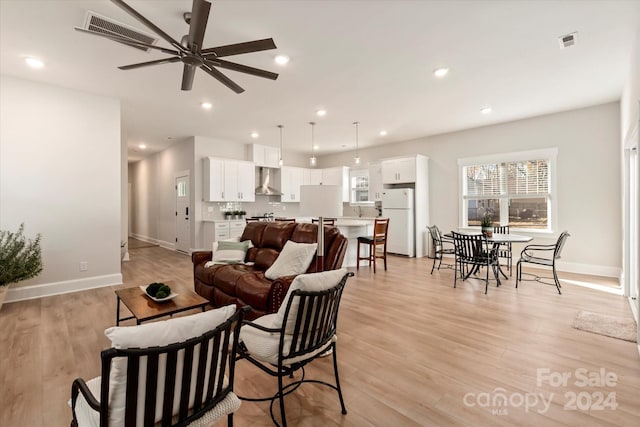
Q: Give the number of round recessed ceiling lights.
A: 10